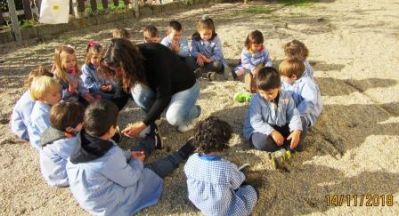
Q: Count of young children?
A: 15